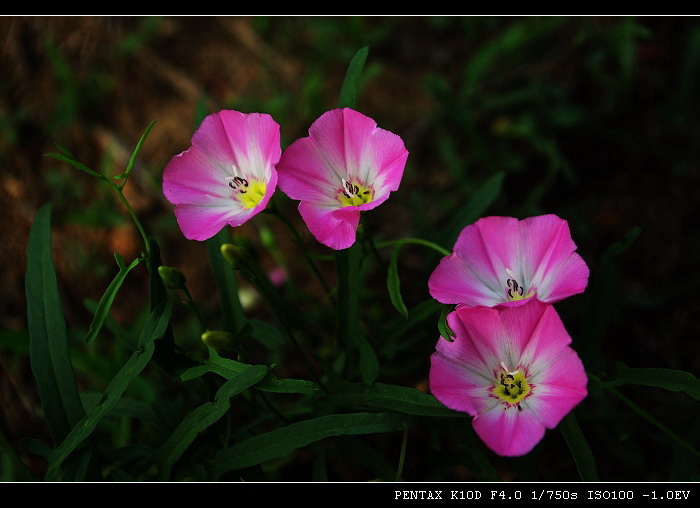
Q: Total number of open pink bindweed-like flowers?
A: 4